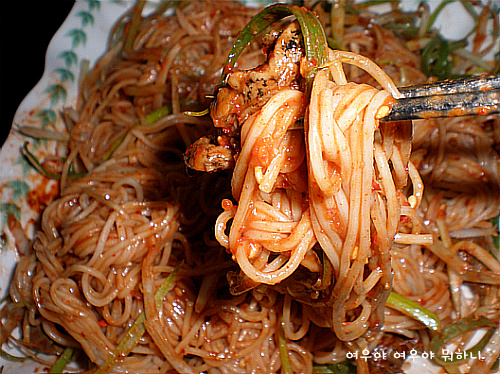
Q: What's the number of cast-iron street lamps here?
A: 0